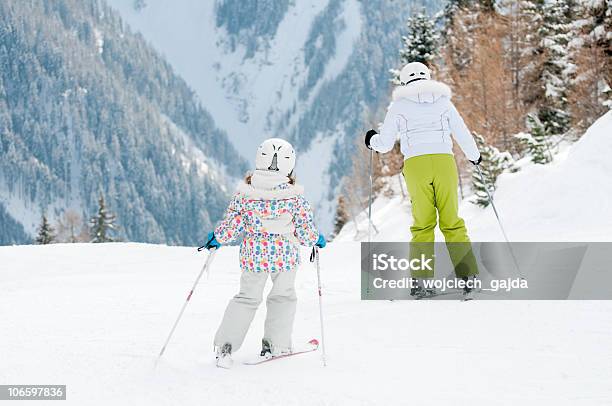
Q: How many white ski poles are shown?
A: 2